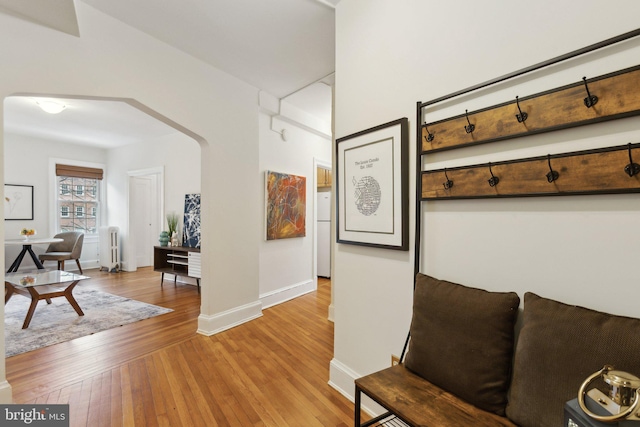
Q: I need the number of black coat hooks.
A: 8